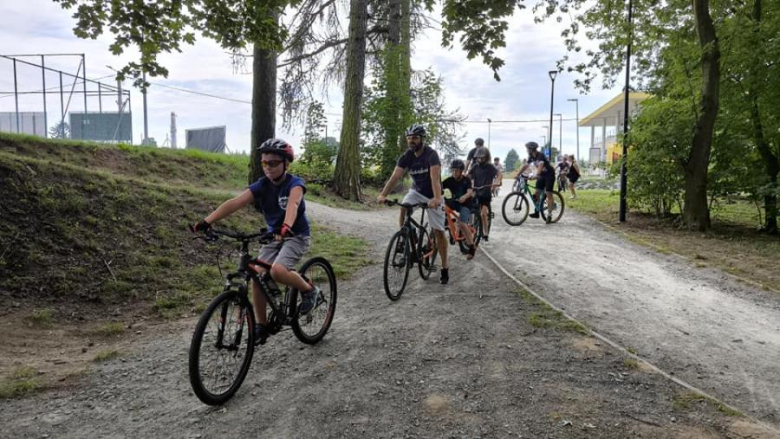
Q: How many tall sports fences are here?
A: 1